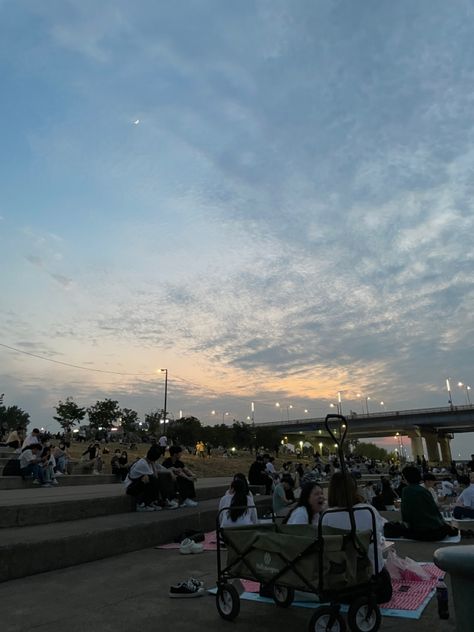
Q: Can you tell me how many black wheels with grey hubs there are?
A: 4